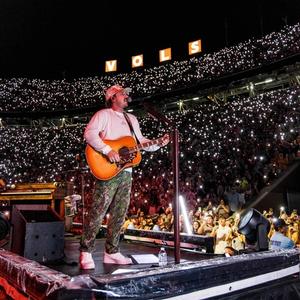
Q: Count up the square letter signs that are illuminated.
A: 4